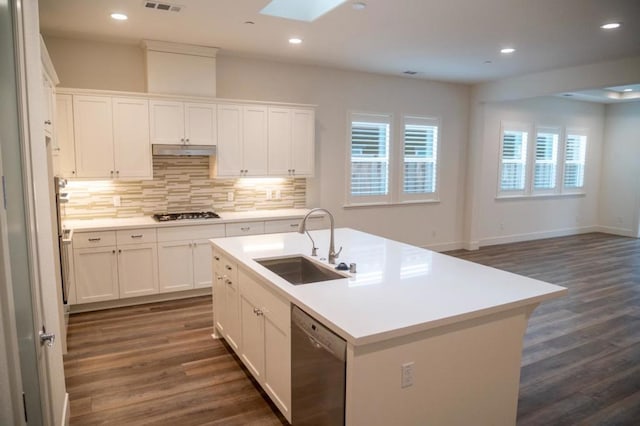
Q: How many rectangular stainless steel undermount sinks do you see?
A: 1